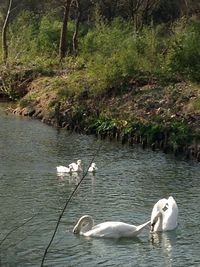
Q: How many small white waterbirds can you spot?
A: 3